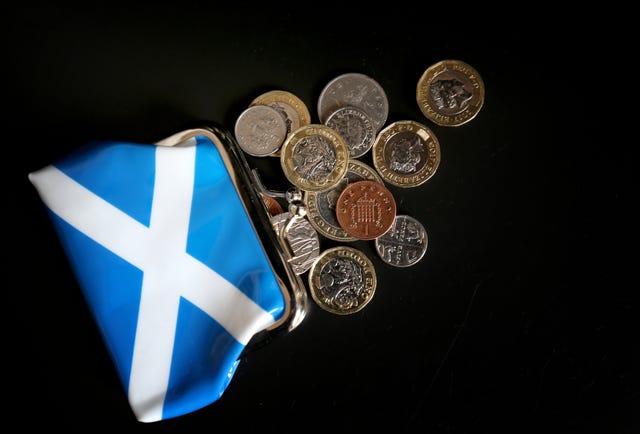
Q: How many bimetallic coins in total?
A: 6